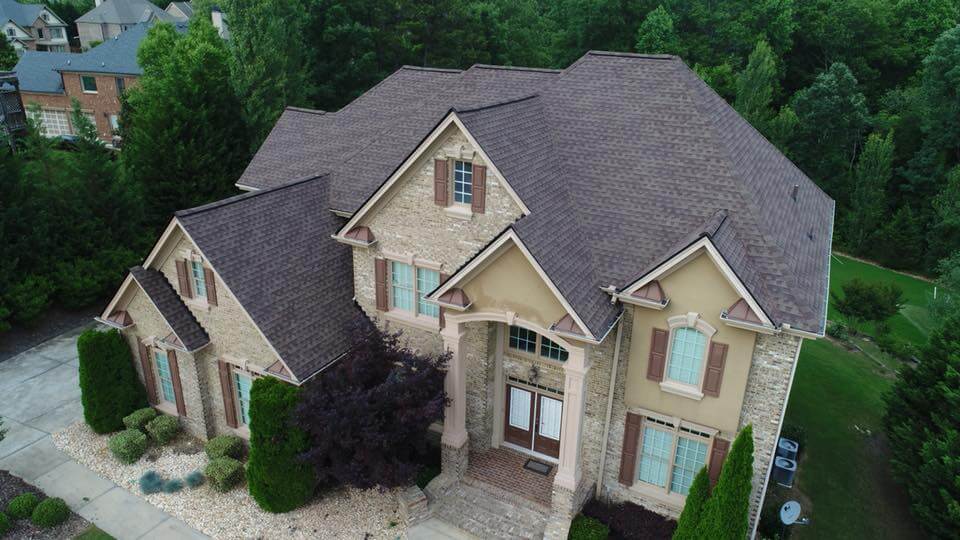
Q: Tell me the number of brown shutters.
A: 13